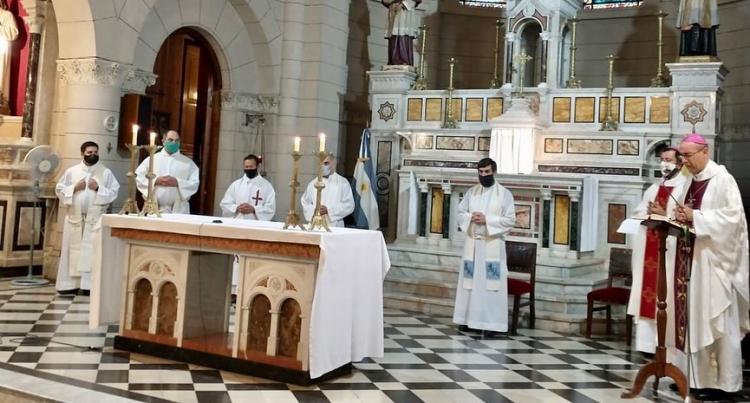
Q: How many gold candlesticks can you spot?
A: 10